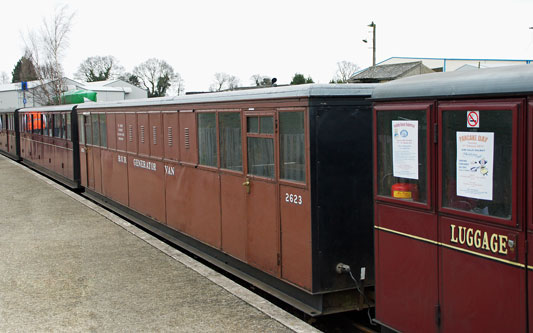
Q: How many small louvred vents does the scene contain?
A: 5